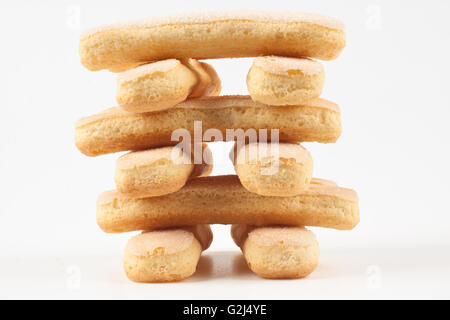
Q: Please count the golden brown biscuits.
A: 9